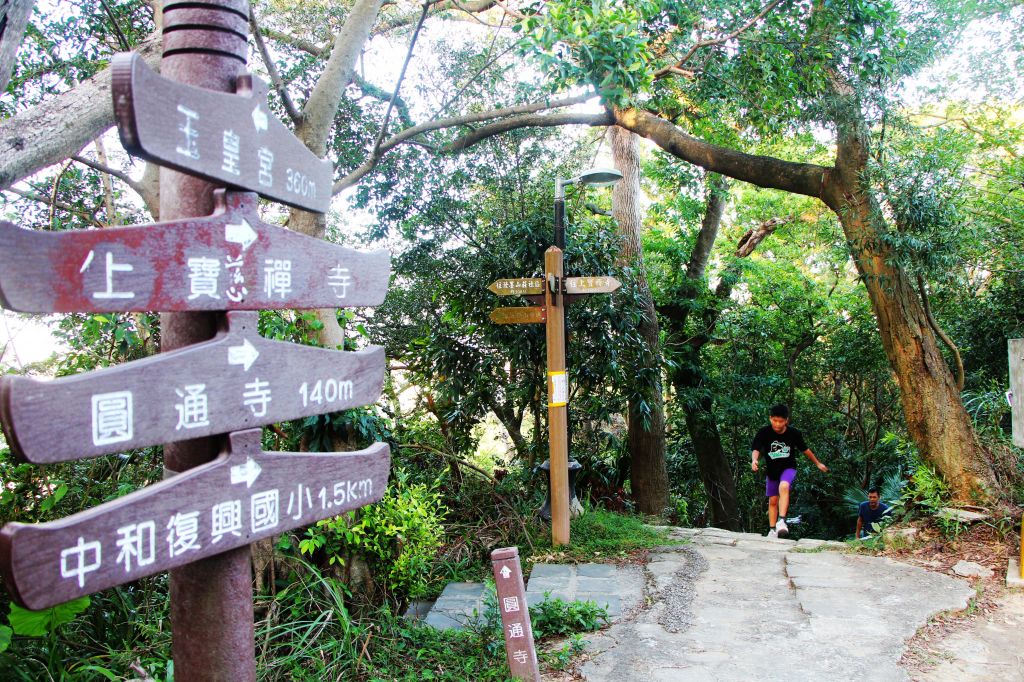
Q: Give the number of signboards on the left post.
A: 4